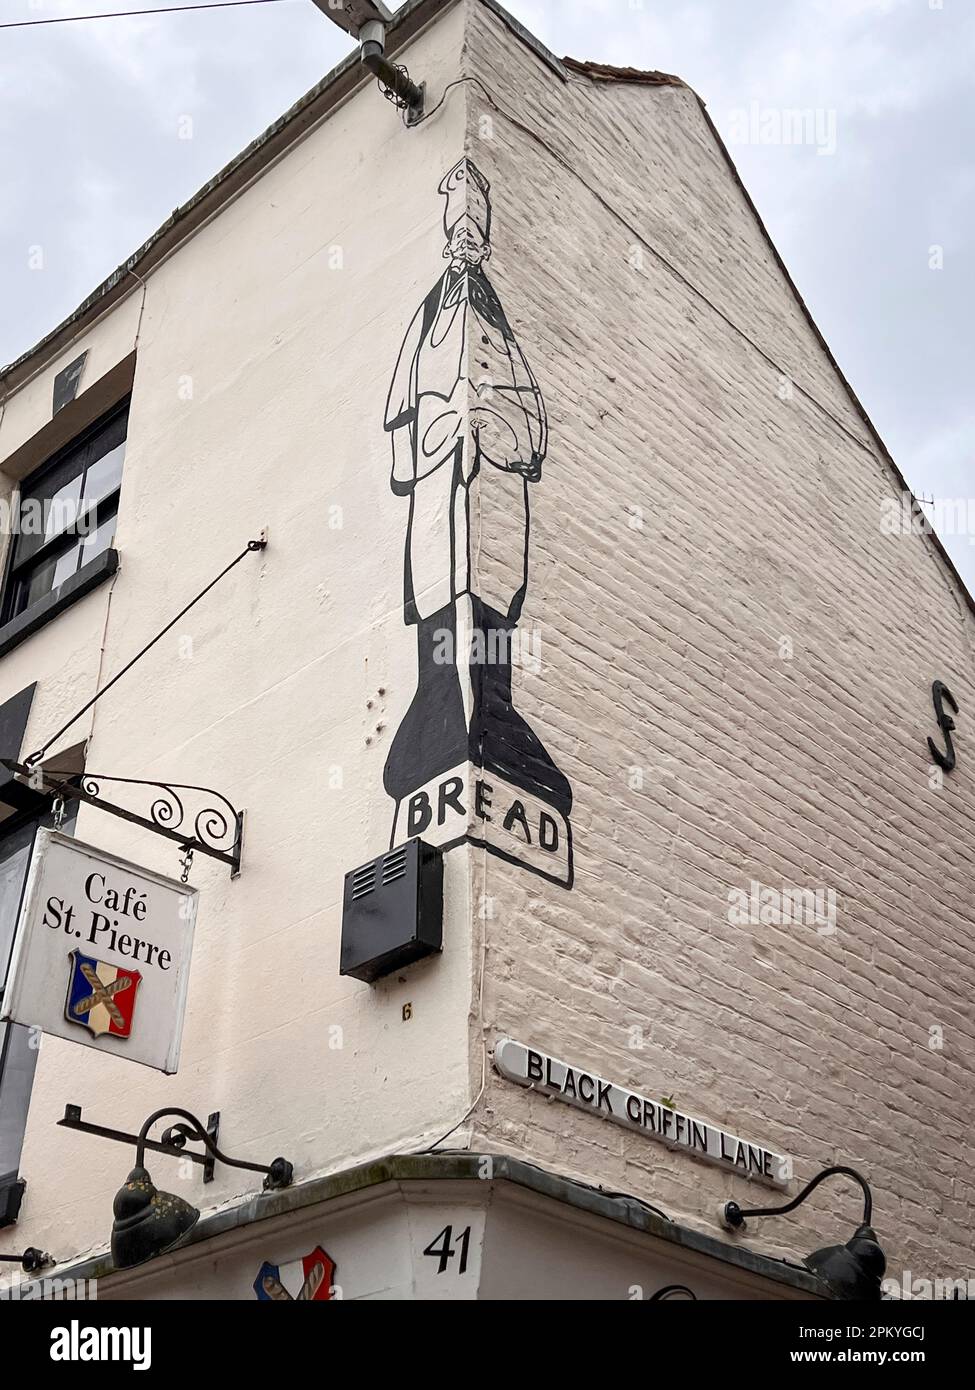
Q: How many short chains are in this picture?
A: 2